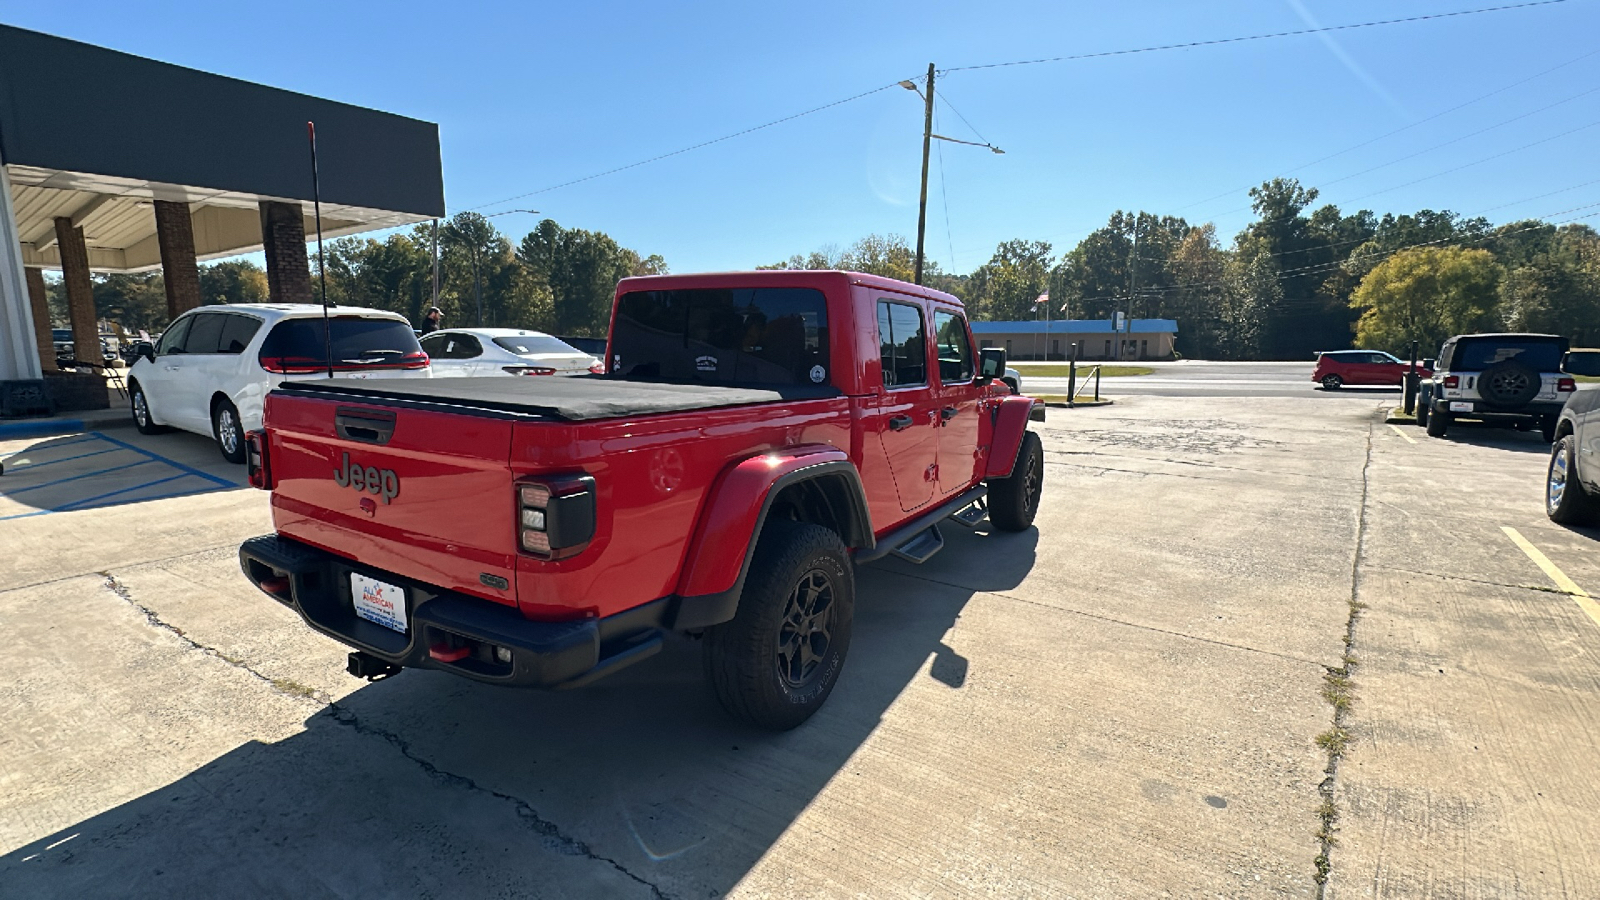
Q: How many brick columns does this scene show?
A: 4